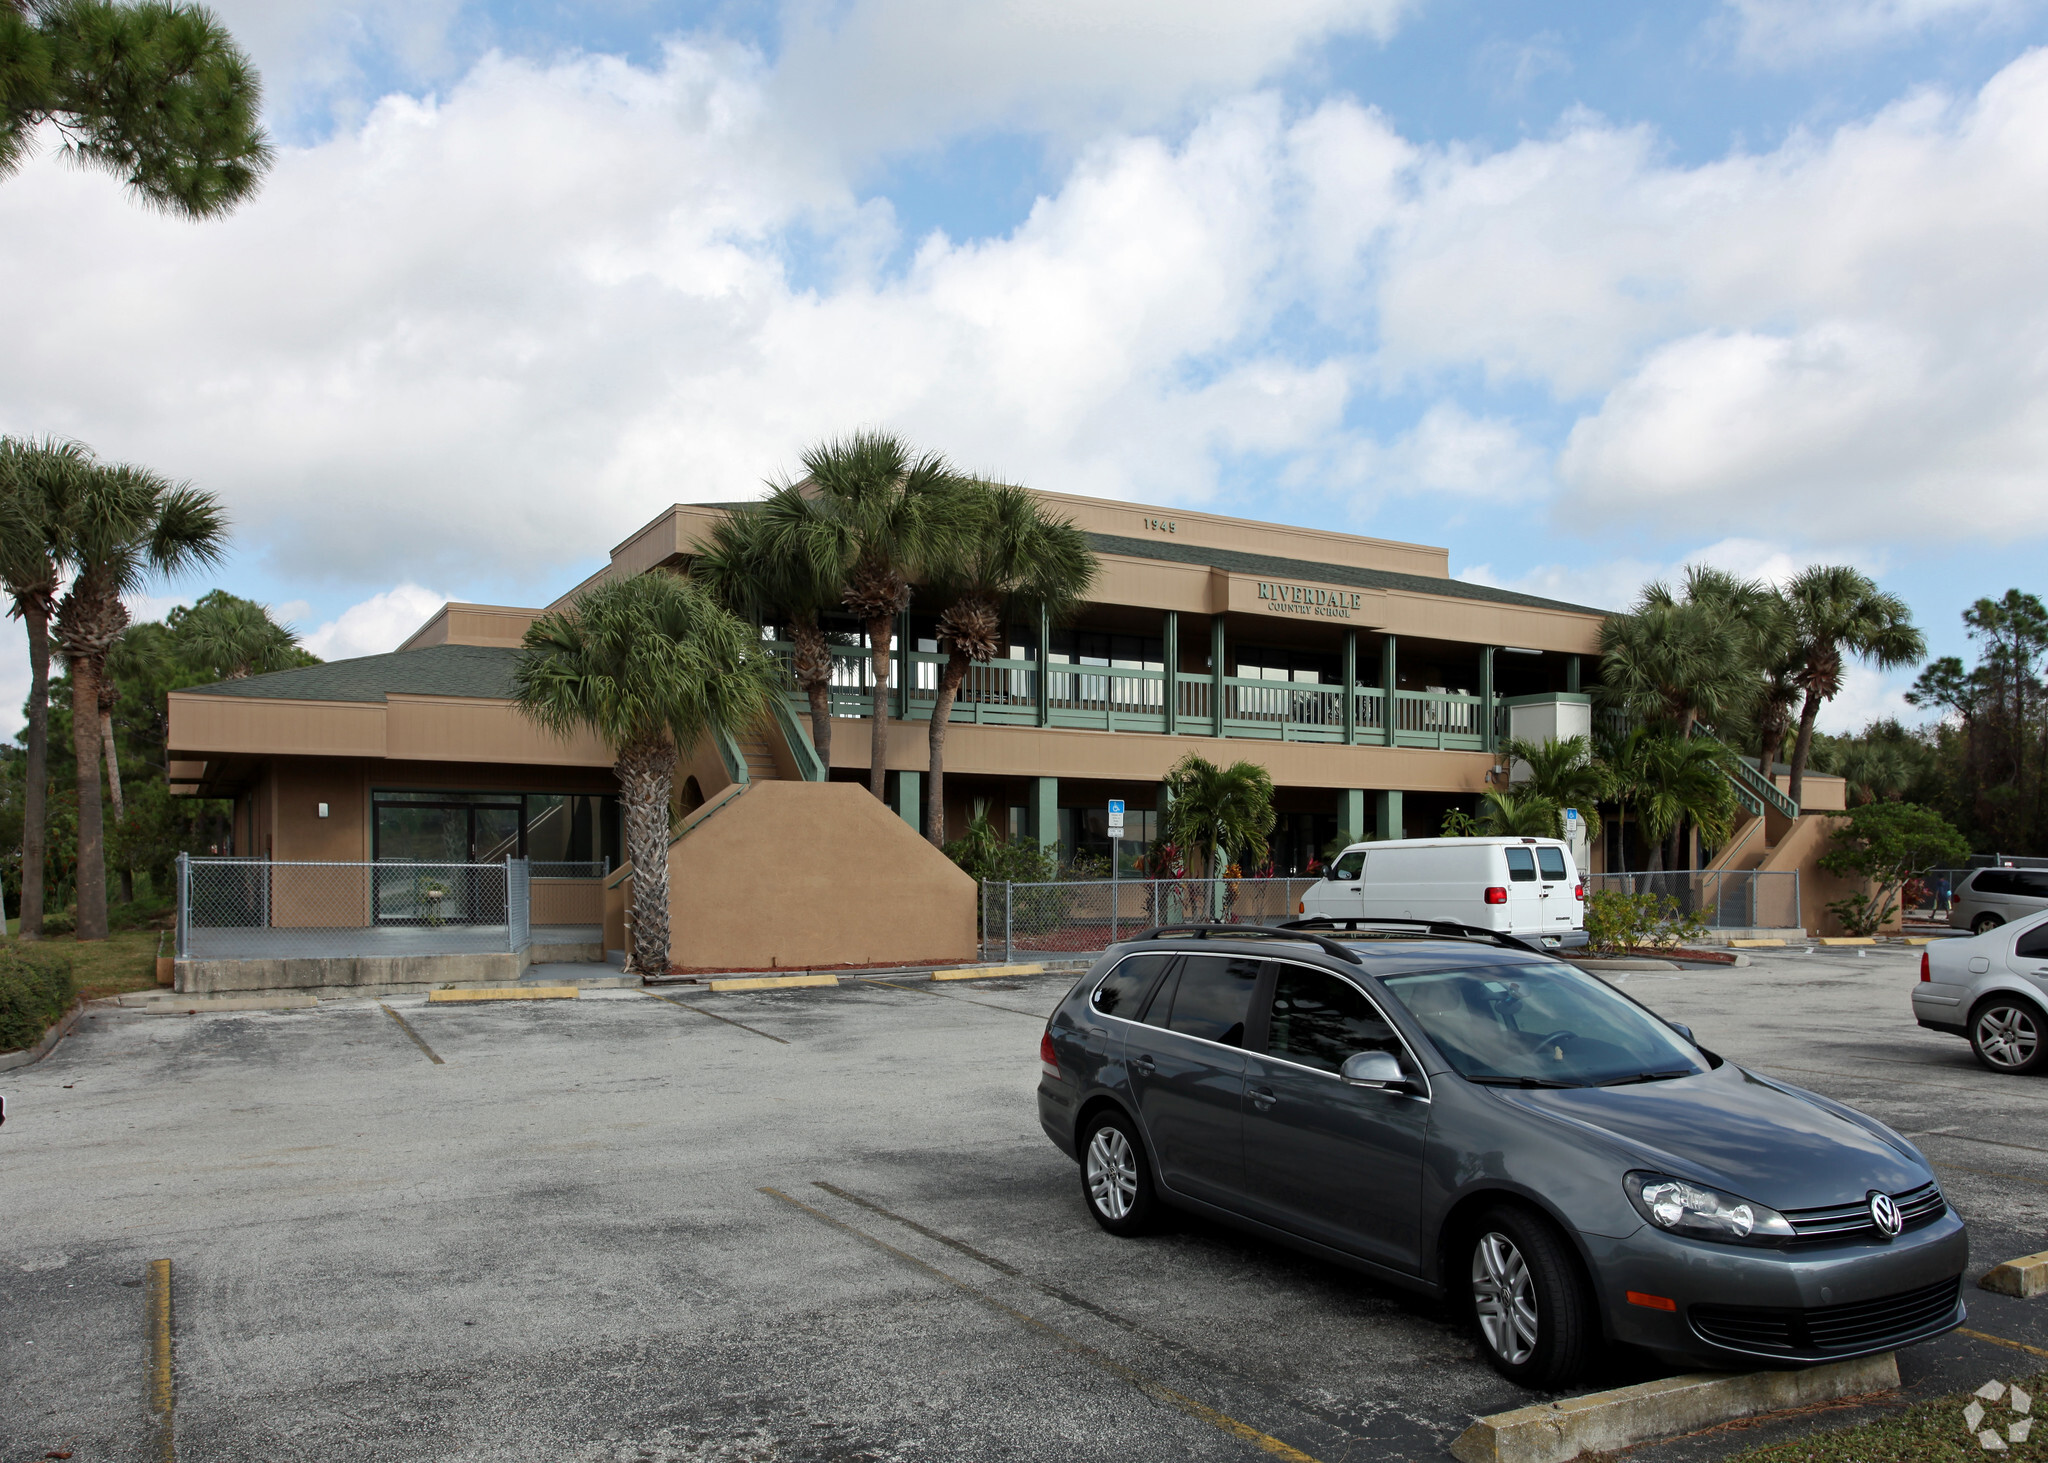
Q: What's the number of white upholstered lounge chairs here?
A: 0